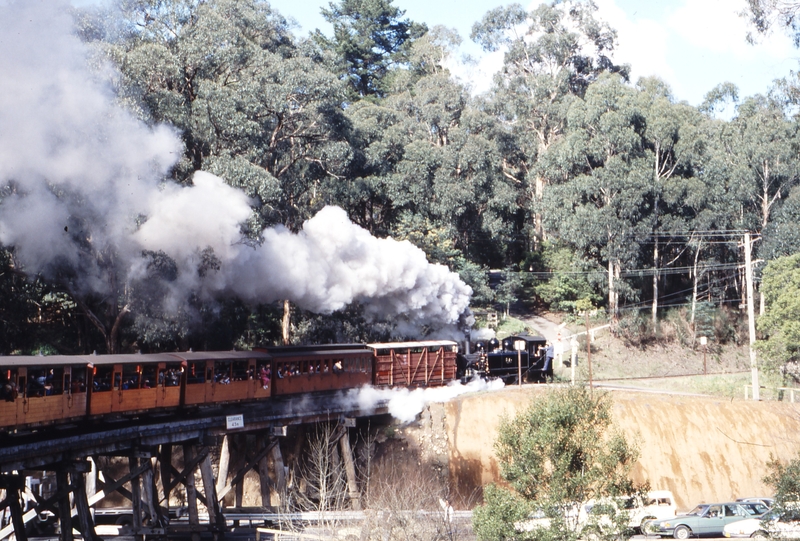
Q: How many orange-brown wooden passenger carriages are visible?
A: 4